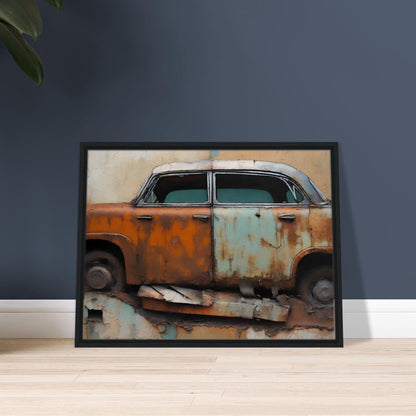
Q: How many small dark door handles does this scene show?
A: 3